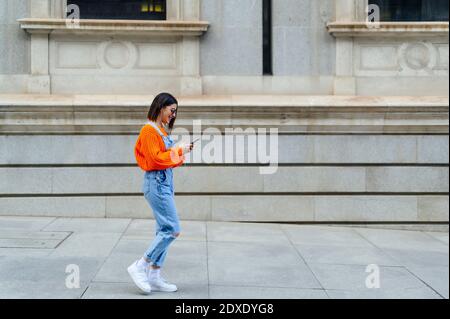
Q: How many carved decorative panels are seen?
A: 2